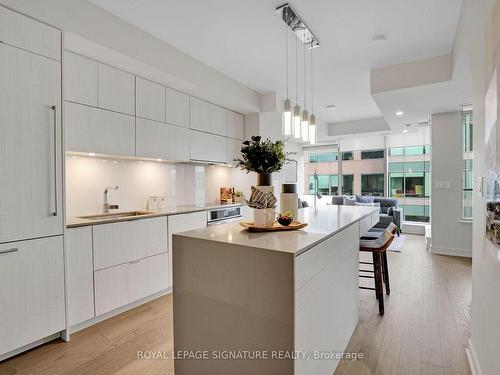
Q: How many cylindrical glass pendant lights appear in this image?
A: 4